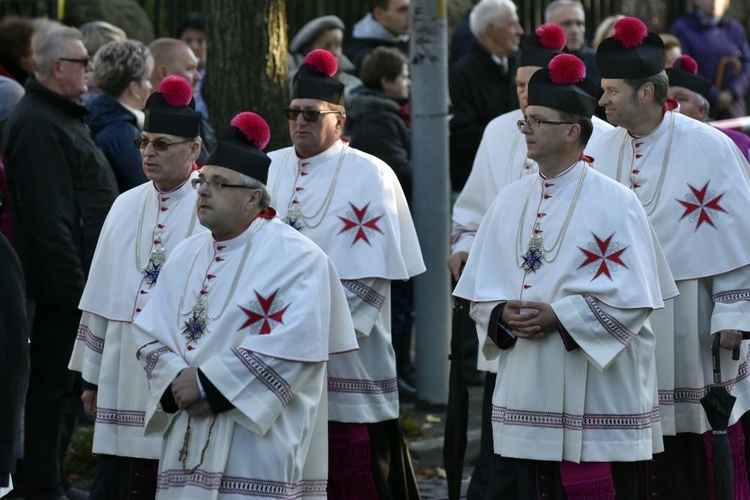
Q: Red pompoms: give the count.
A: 7